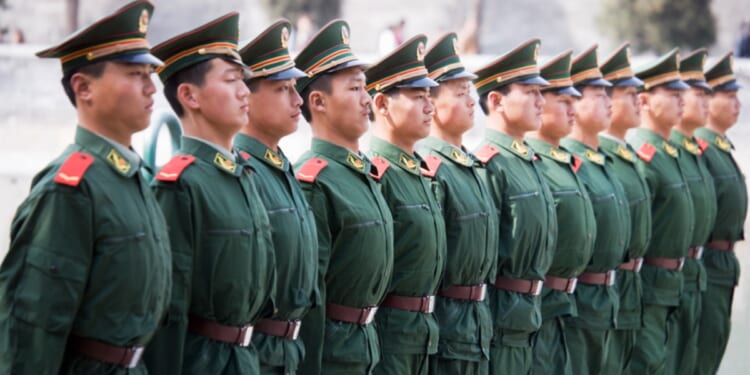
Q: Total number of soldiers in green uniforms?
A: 13